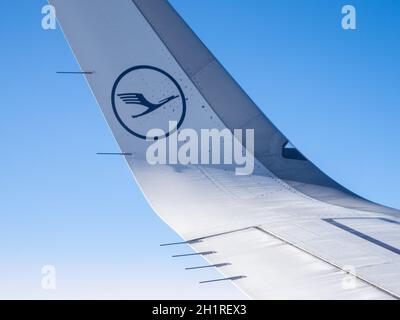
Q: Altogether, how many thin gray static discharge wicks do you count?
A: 6